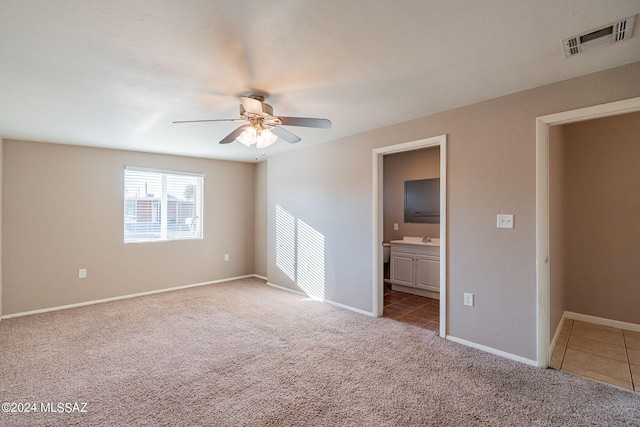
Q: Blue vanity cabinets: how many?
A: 0